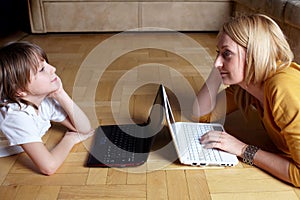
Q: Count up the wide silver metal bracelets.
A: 1